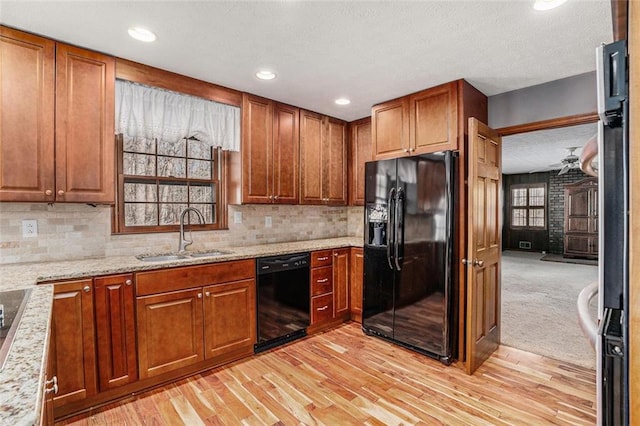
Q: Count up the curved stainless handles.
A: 2